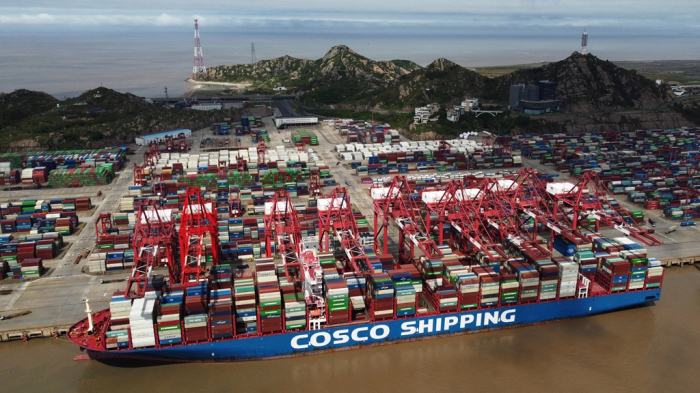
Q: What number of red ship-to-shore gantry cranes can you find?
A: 9